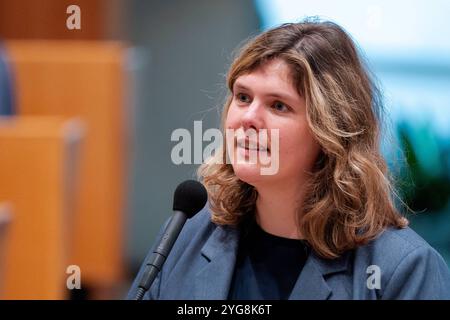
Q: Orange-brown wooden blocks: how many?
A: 2